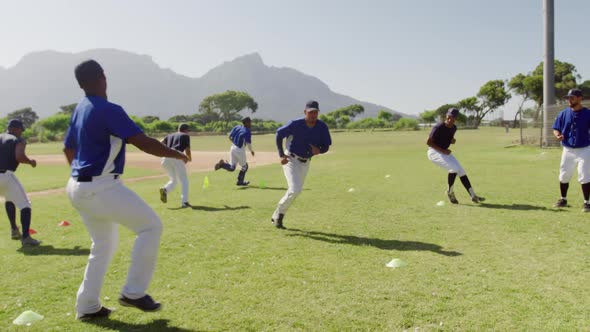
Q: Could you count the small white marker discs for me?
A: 5